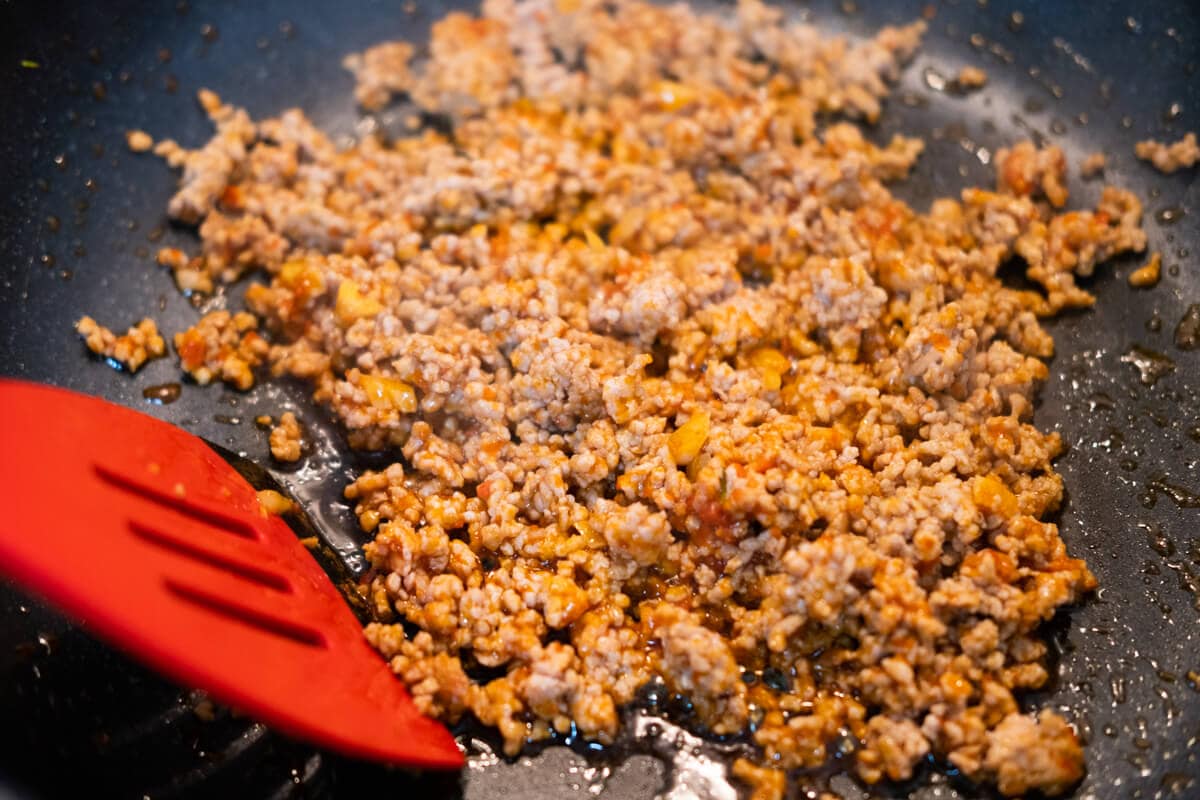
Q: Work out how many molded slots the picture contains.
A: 3